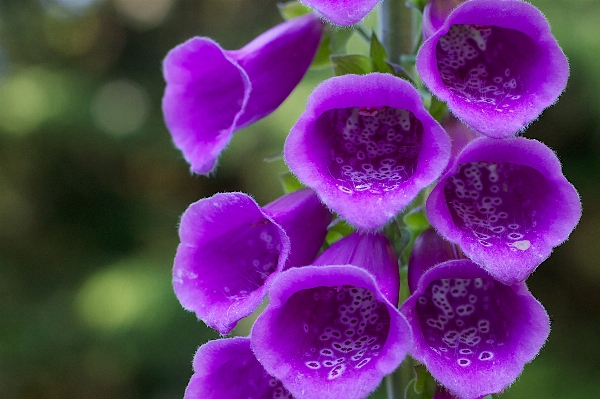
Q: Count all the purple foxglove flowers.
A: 9